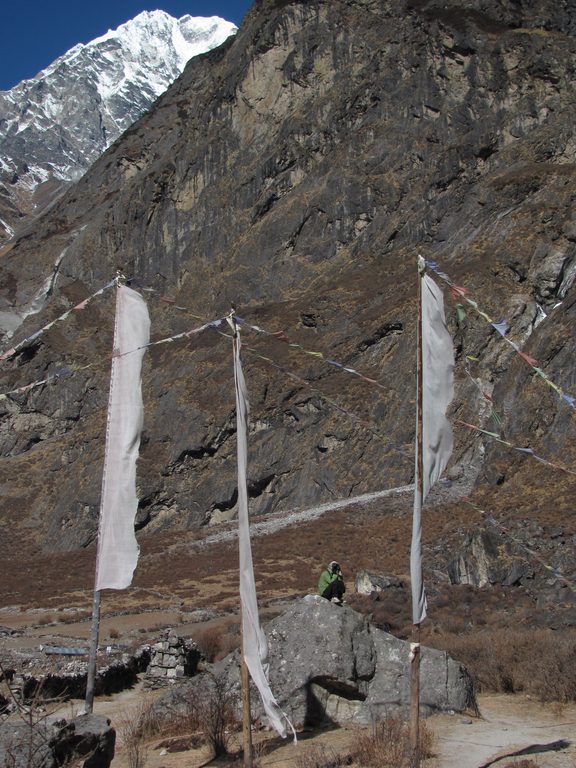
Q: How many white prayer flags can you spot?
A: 3